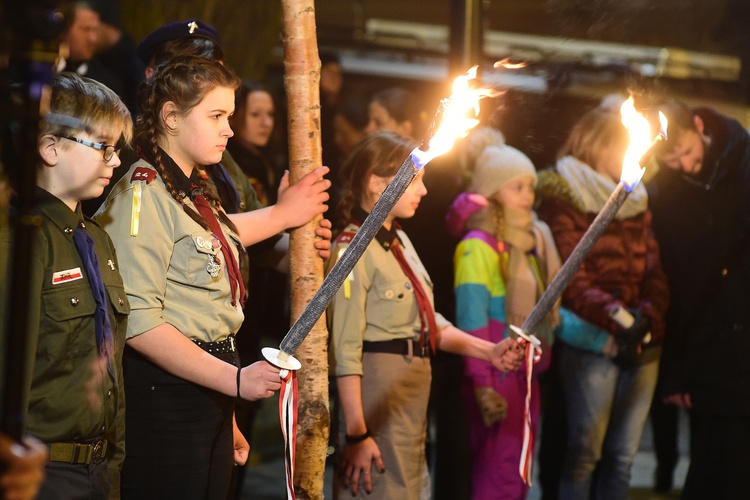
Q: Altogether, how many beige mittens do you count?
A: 1